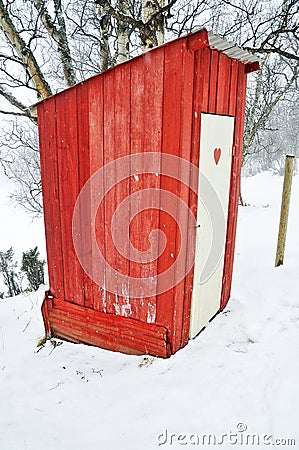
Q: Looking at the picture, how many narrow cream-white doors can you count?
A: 1